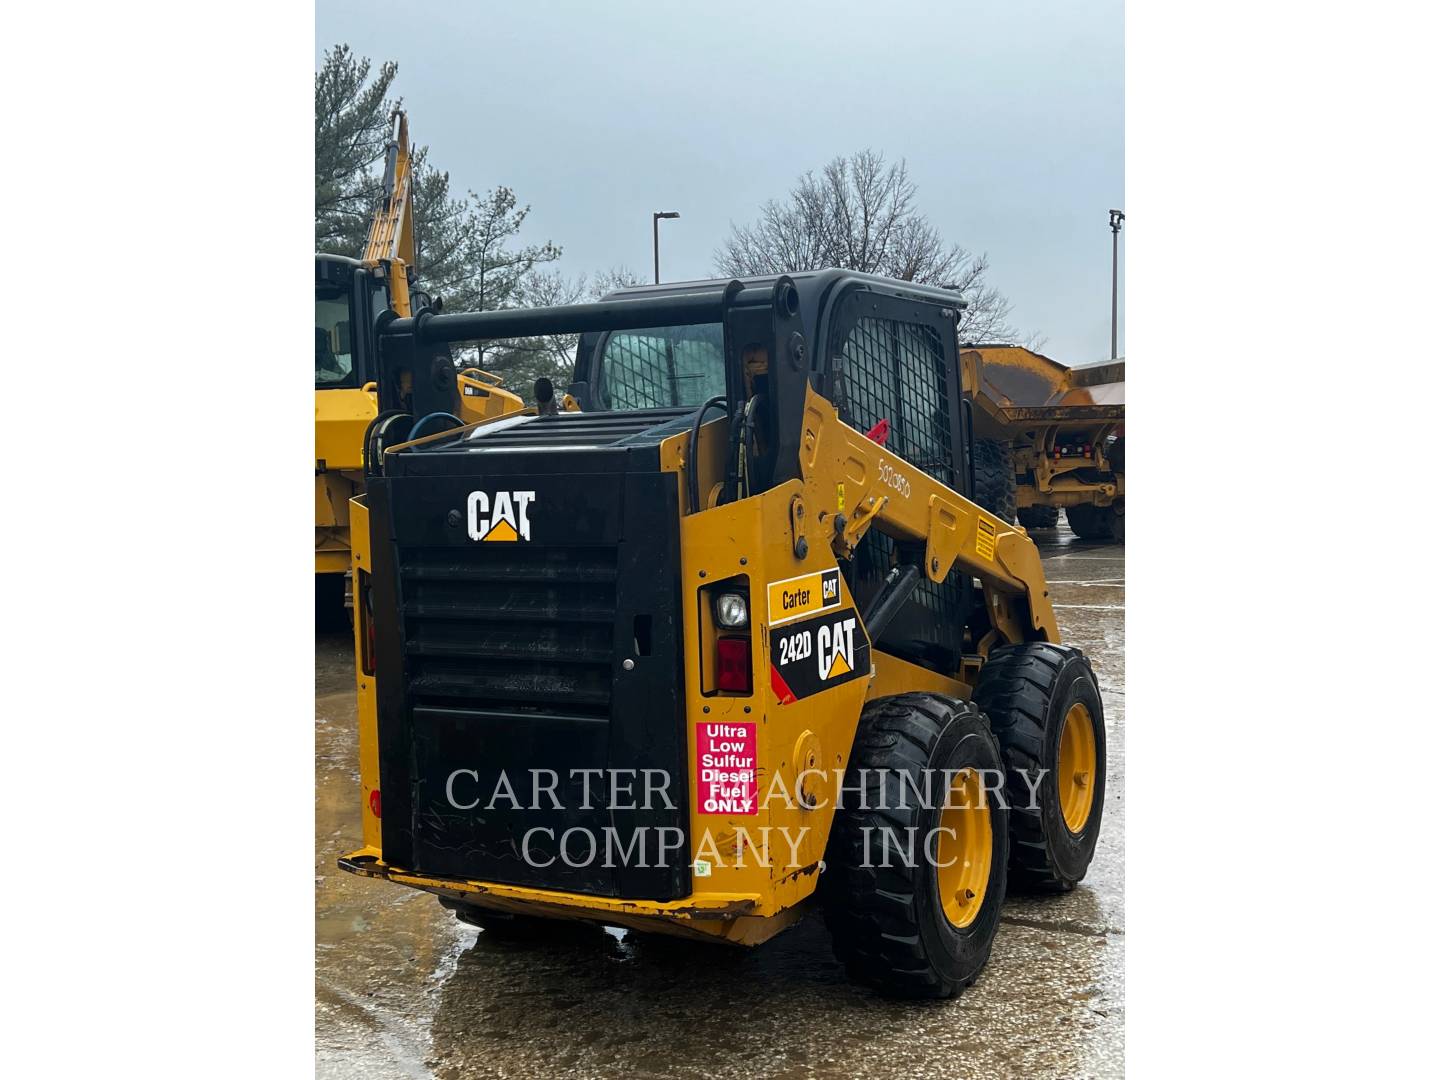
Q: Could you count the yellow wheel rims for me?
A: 2